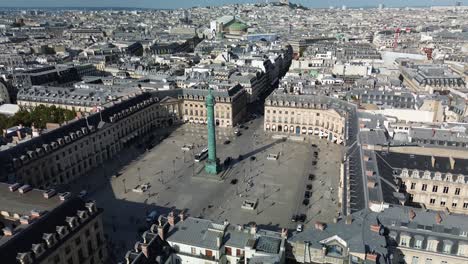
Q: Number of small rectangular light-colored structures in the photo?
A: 4